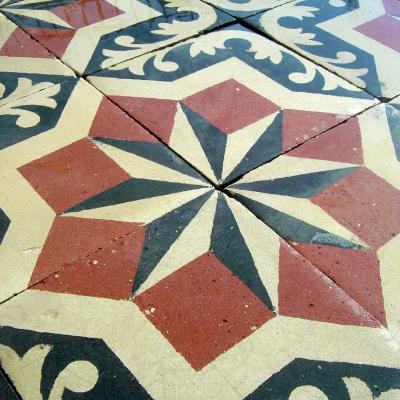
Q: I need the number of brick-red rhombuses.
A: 12